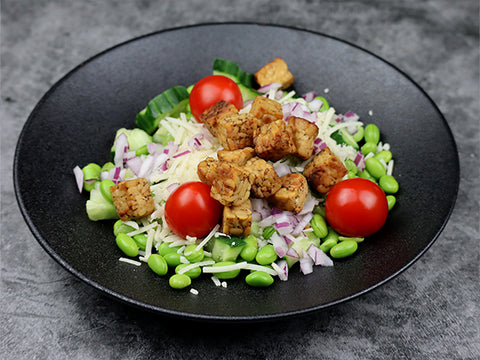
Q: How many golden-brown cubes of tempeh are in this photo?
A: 14